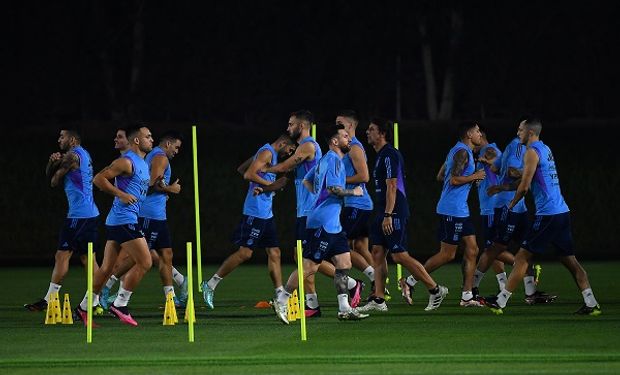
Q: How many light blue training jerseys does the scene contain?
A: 11